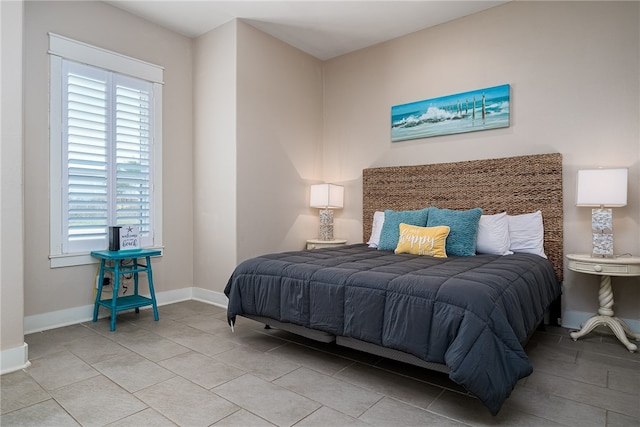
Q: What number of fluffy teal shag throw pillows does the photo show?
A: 2